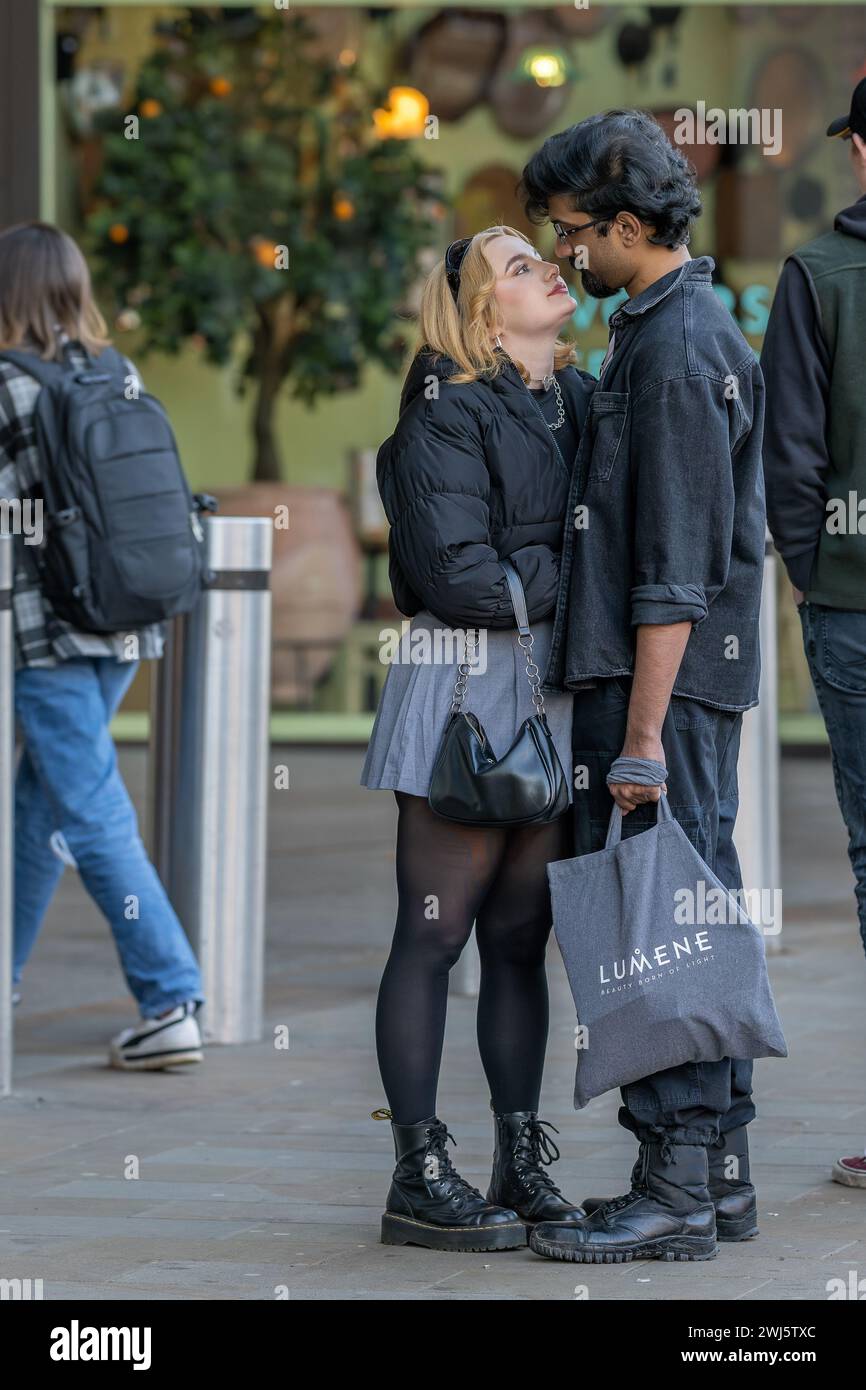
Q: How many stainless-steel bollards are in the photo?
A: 4